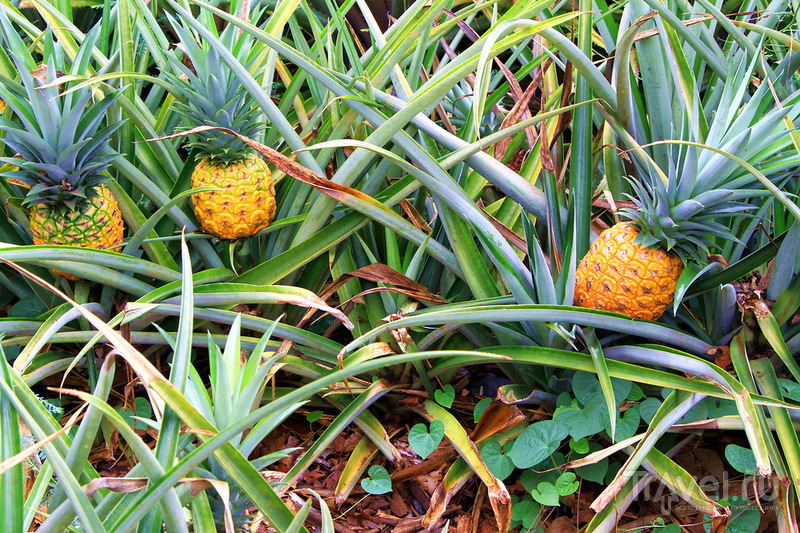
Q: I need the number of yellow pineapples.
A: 3